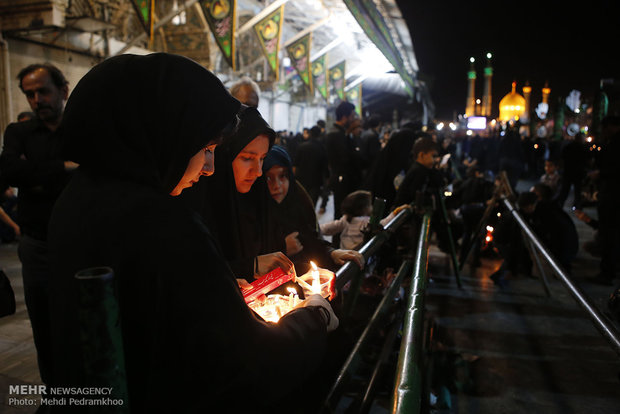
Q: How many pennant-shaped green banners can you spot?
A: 7